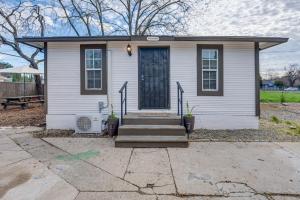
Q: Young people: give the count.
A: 0